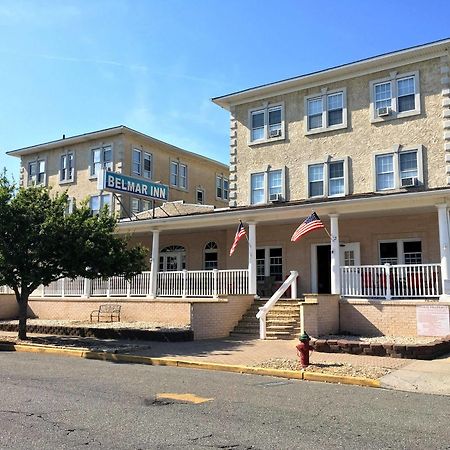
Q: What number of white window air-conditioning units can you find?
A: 4